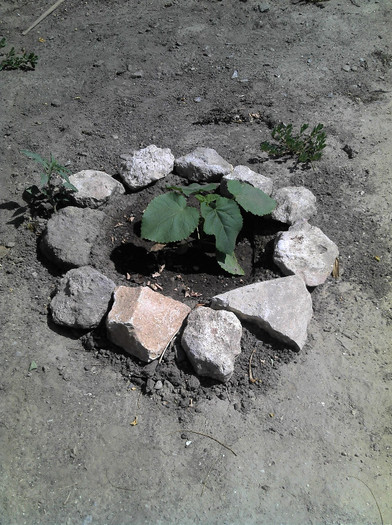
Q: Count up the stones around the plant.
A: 11